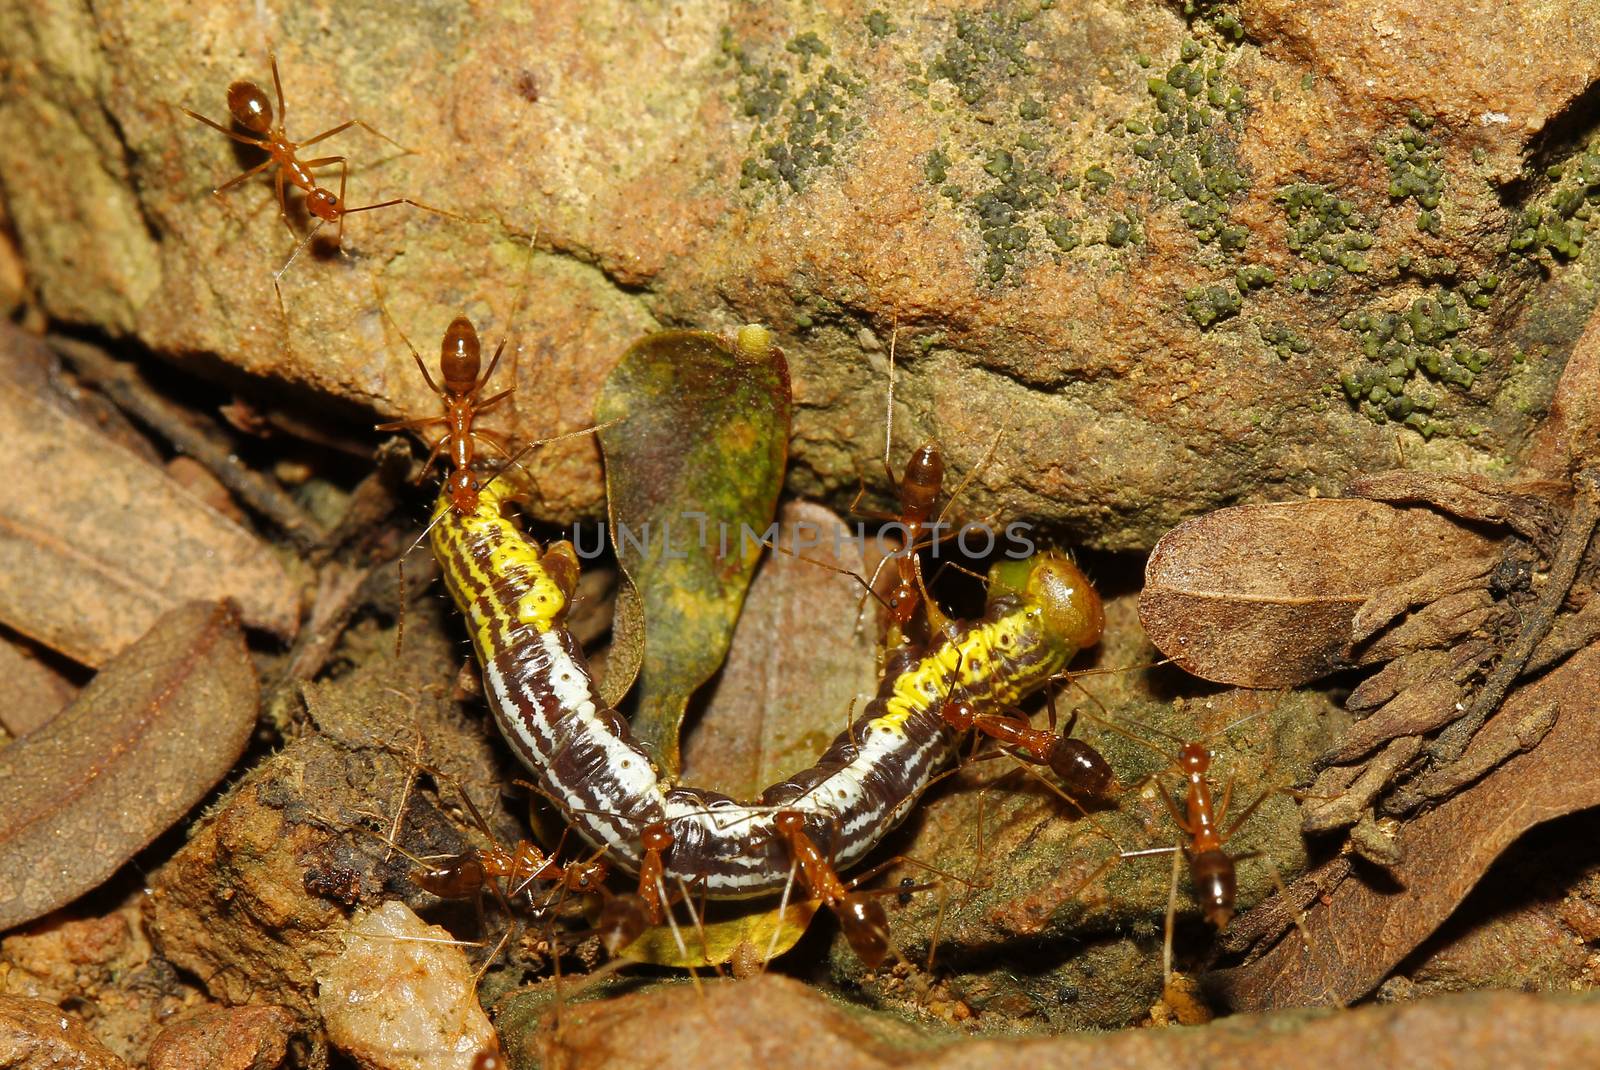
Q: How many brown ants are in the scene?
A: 8